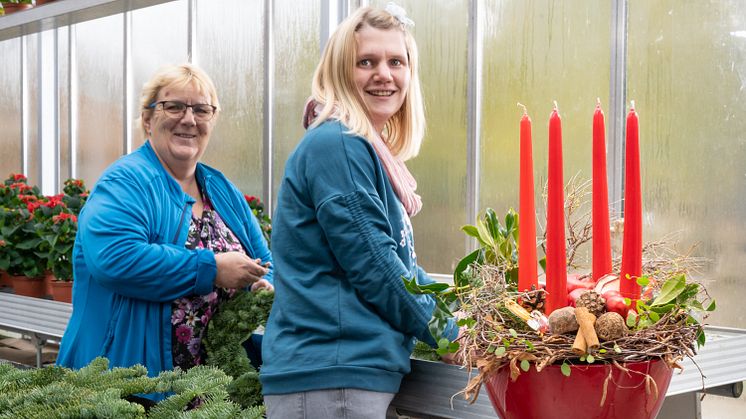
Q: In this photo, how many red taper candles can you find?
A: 4